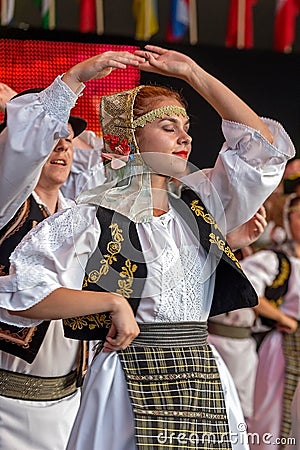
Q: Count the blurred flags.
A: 7